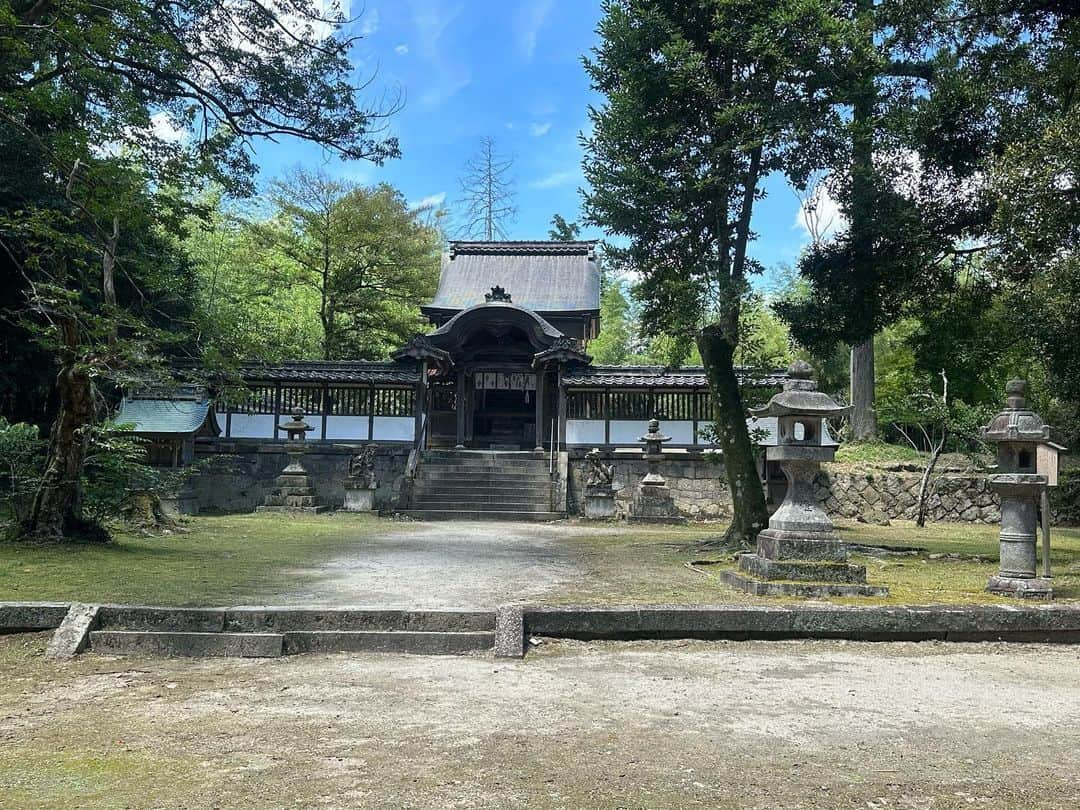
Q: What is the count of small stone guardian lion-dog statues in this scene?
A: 2